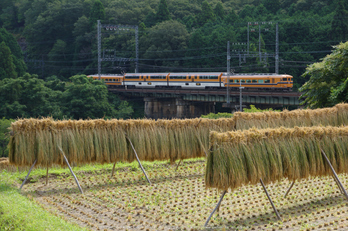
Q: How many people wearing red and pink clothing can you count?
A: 0